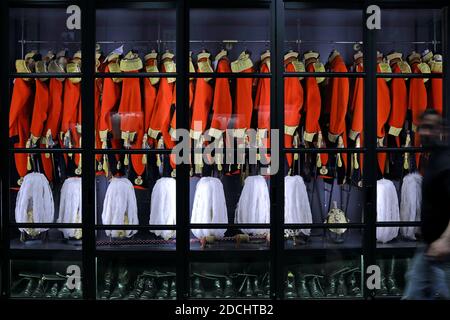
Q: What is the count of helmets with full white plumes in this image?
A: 9